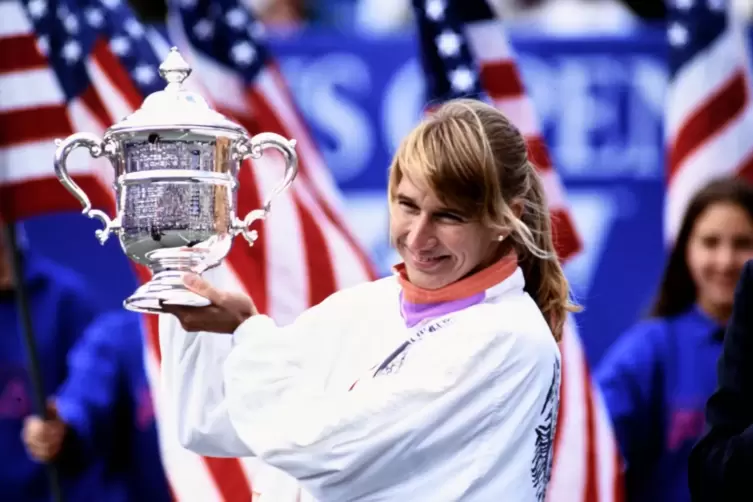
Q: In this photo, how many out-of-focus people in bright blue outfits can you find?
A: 3